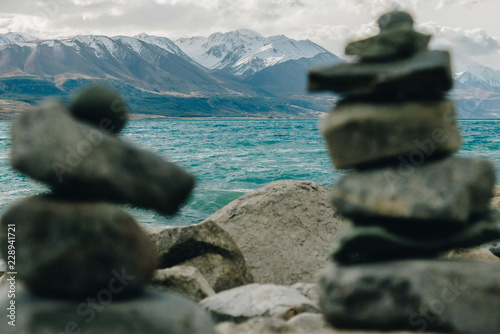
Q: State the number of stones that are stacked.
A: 11